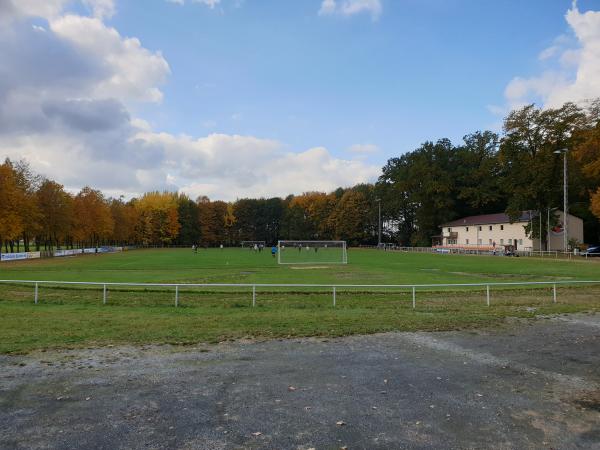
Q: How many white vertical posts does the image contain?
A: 8